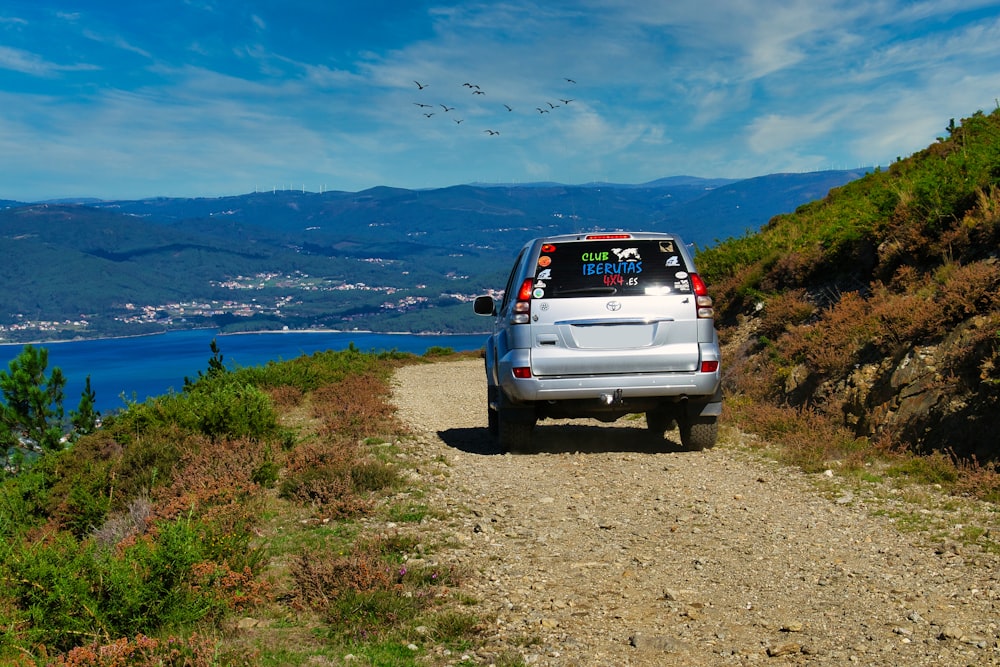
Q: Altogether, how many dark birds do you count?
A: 13